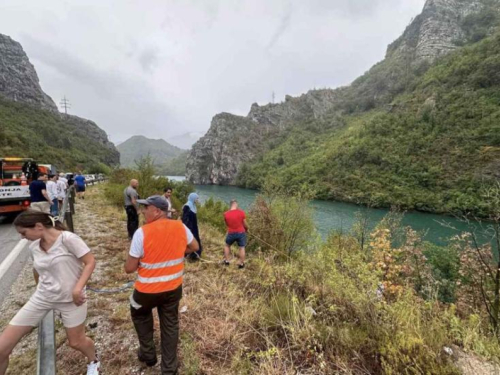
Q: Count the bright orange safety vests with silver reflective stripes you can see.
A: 1